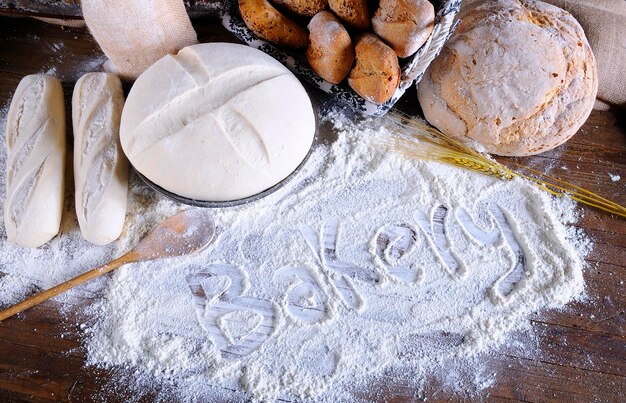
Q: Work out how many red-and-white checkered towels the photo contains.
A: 0